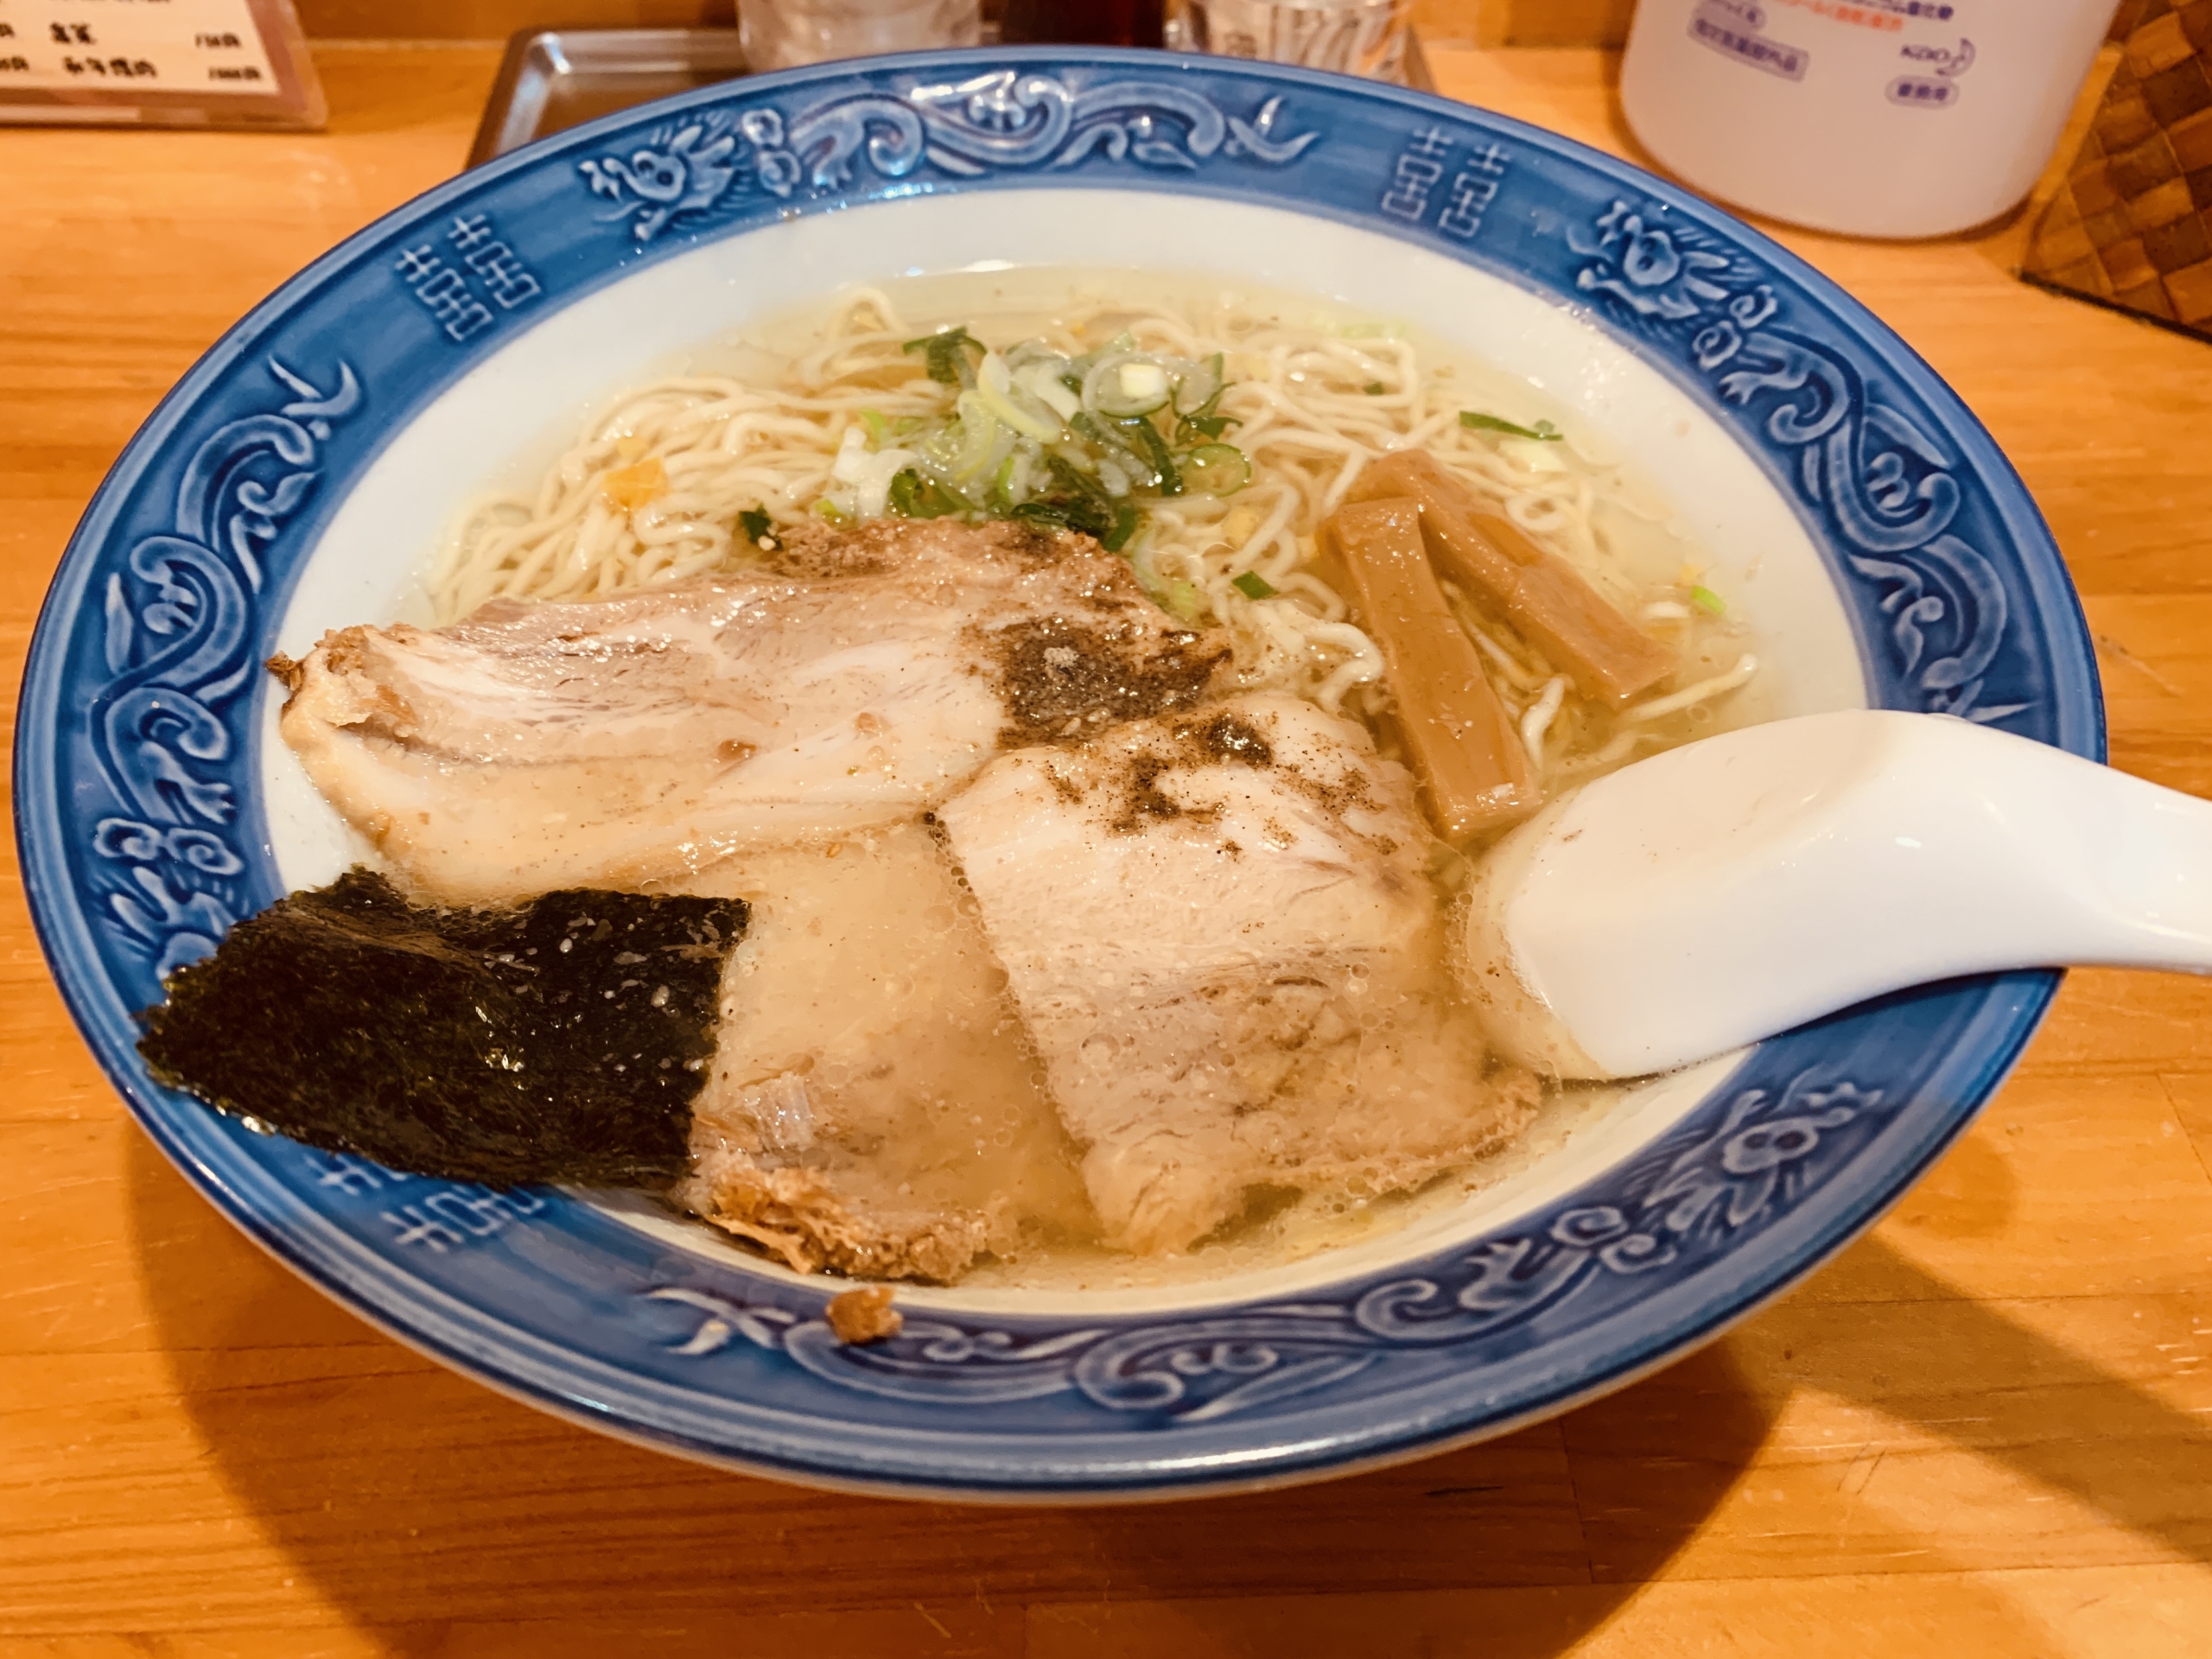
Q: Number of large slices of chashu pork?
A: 3